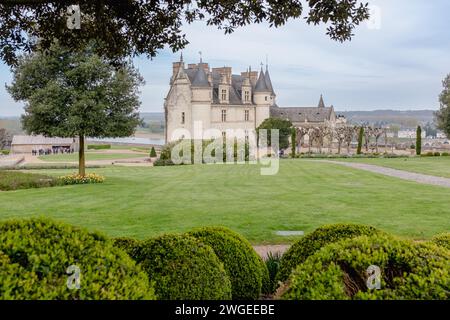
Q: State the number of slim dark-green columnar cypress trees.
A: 3